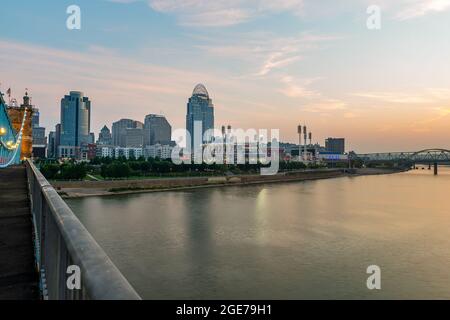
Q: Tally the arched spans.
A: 1